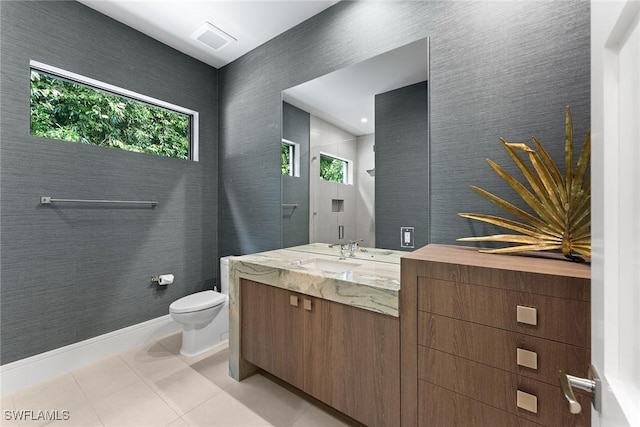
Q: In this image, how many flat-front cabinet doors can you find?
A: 2